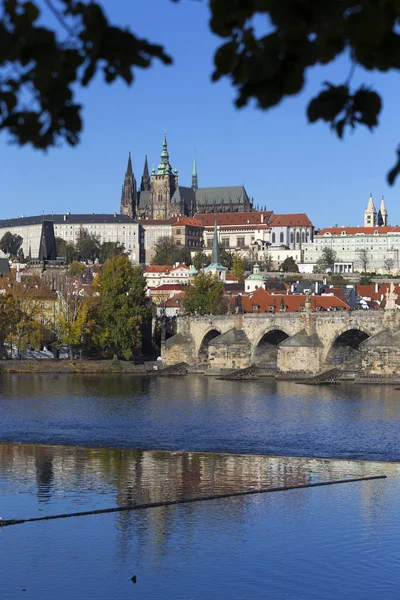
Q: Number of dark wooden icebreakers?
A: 3